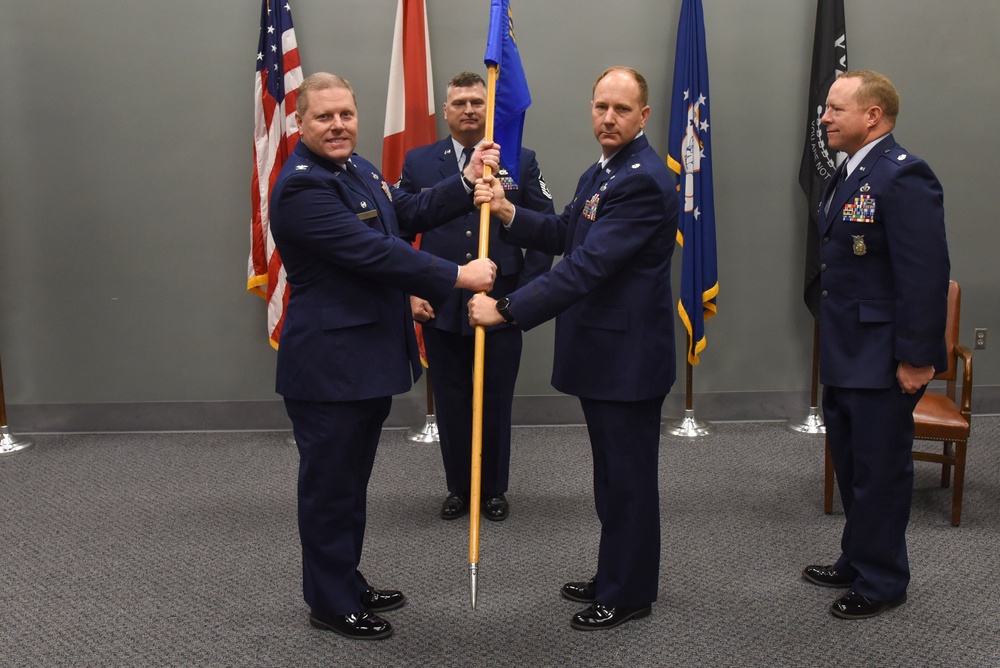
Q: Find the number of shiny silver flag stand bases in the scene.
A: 4